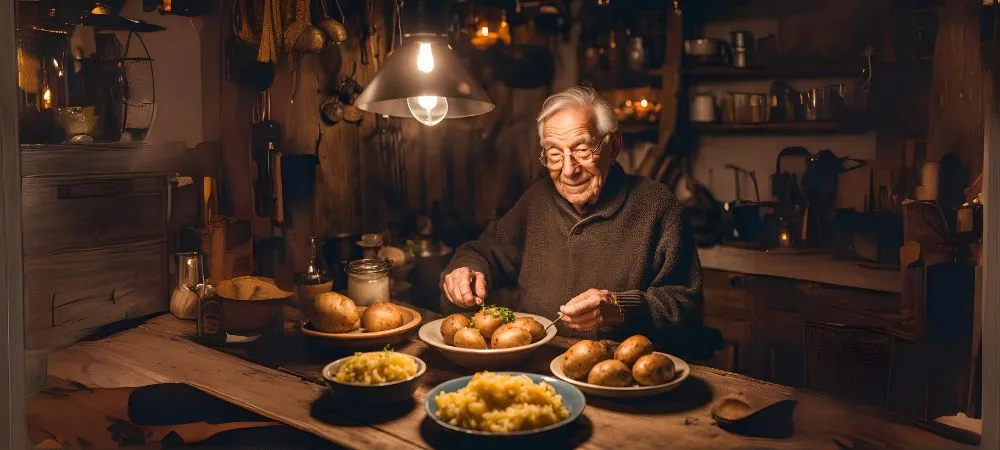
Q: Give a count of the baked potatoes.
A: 11